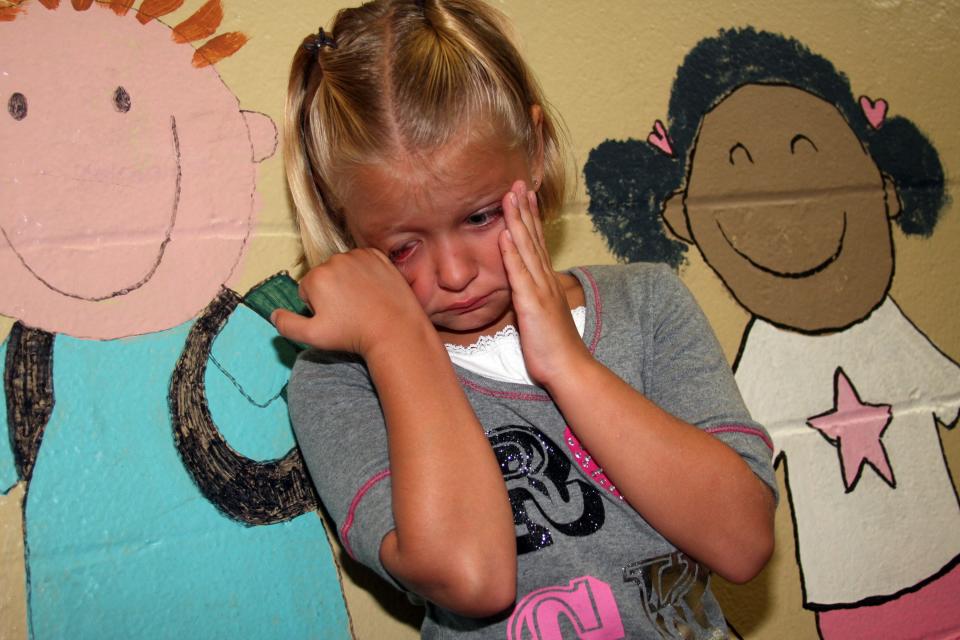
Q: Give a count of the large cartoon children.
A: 2